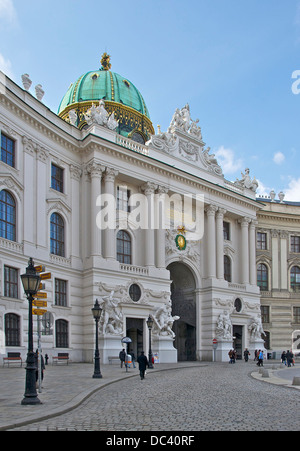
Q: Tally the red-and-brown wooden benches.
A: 2